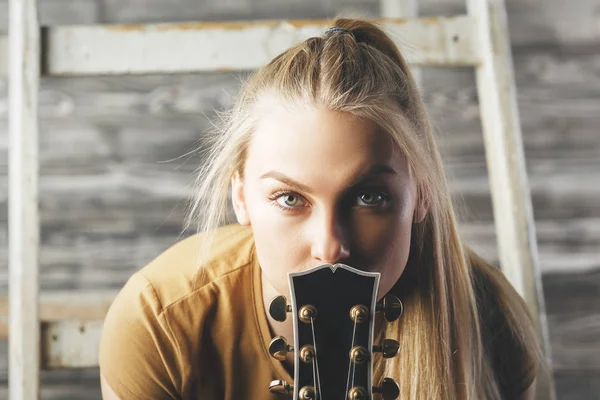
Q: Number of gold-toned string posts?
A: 6